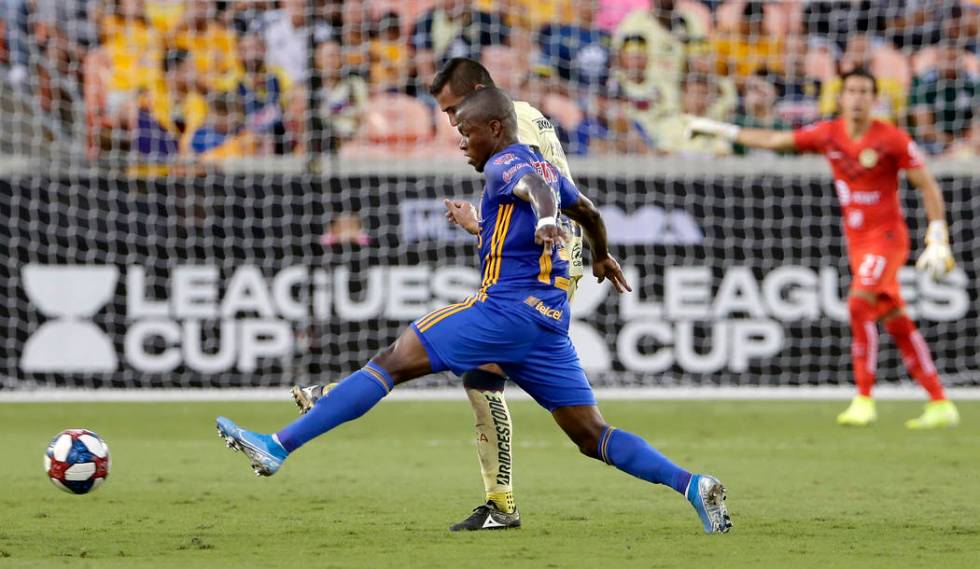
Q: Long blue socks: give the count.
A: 2